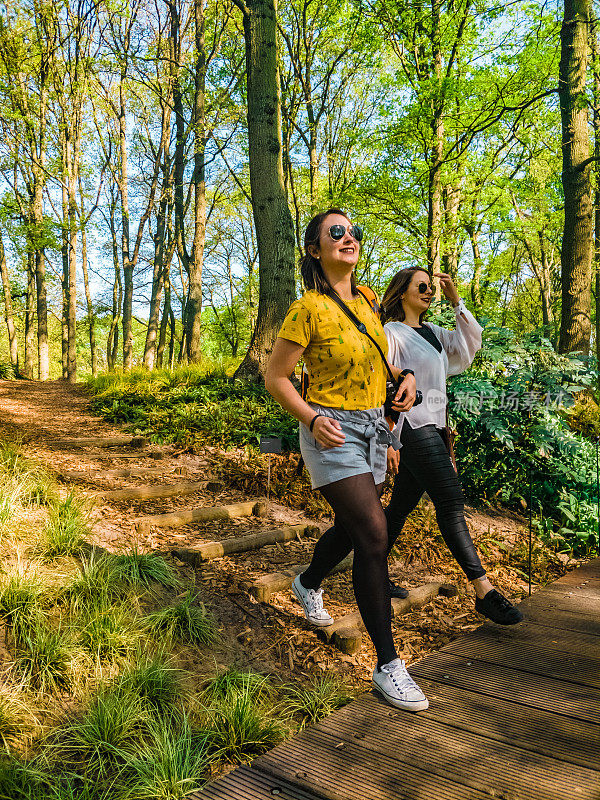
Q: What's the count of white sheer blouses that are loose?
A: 1